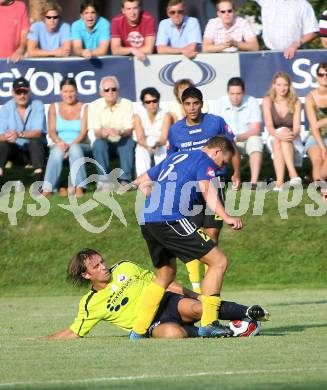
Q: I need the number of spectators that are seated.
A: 8